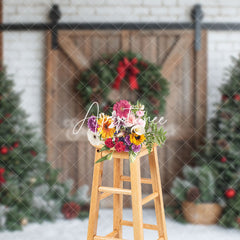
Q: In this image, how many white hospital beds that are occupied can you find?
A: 0